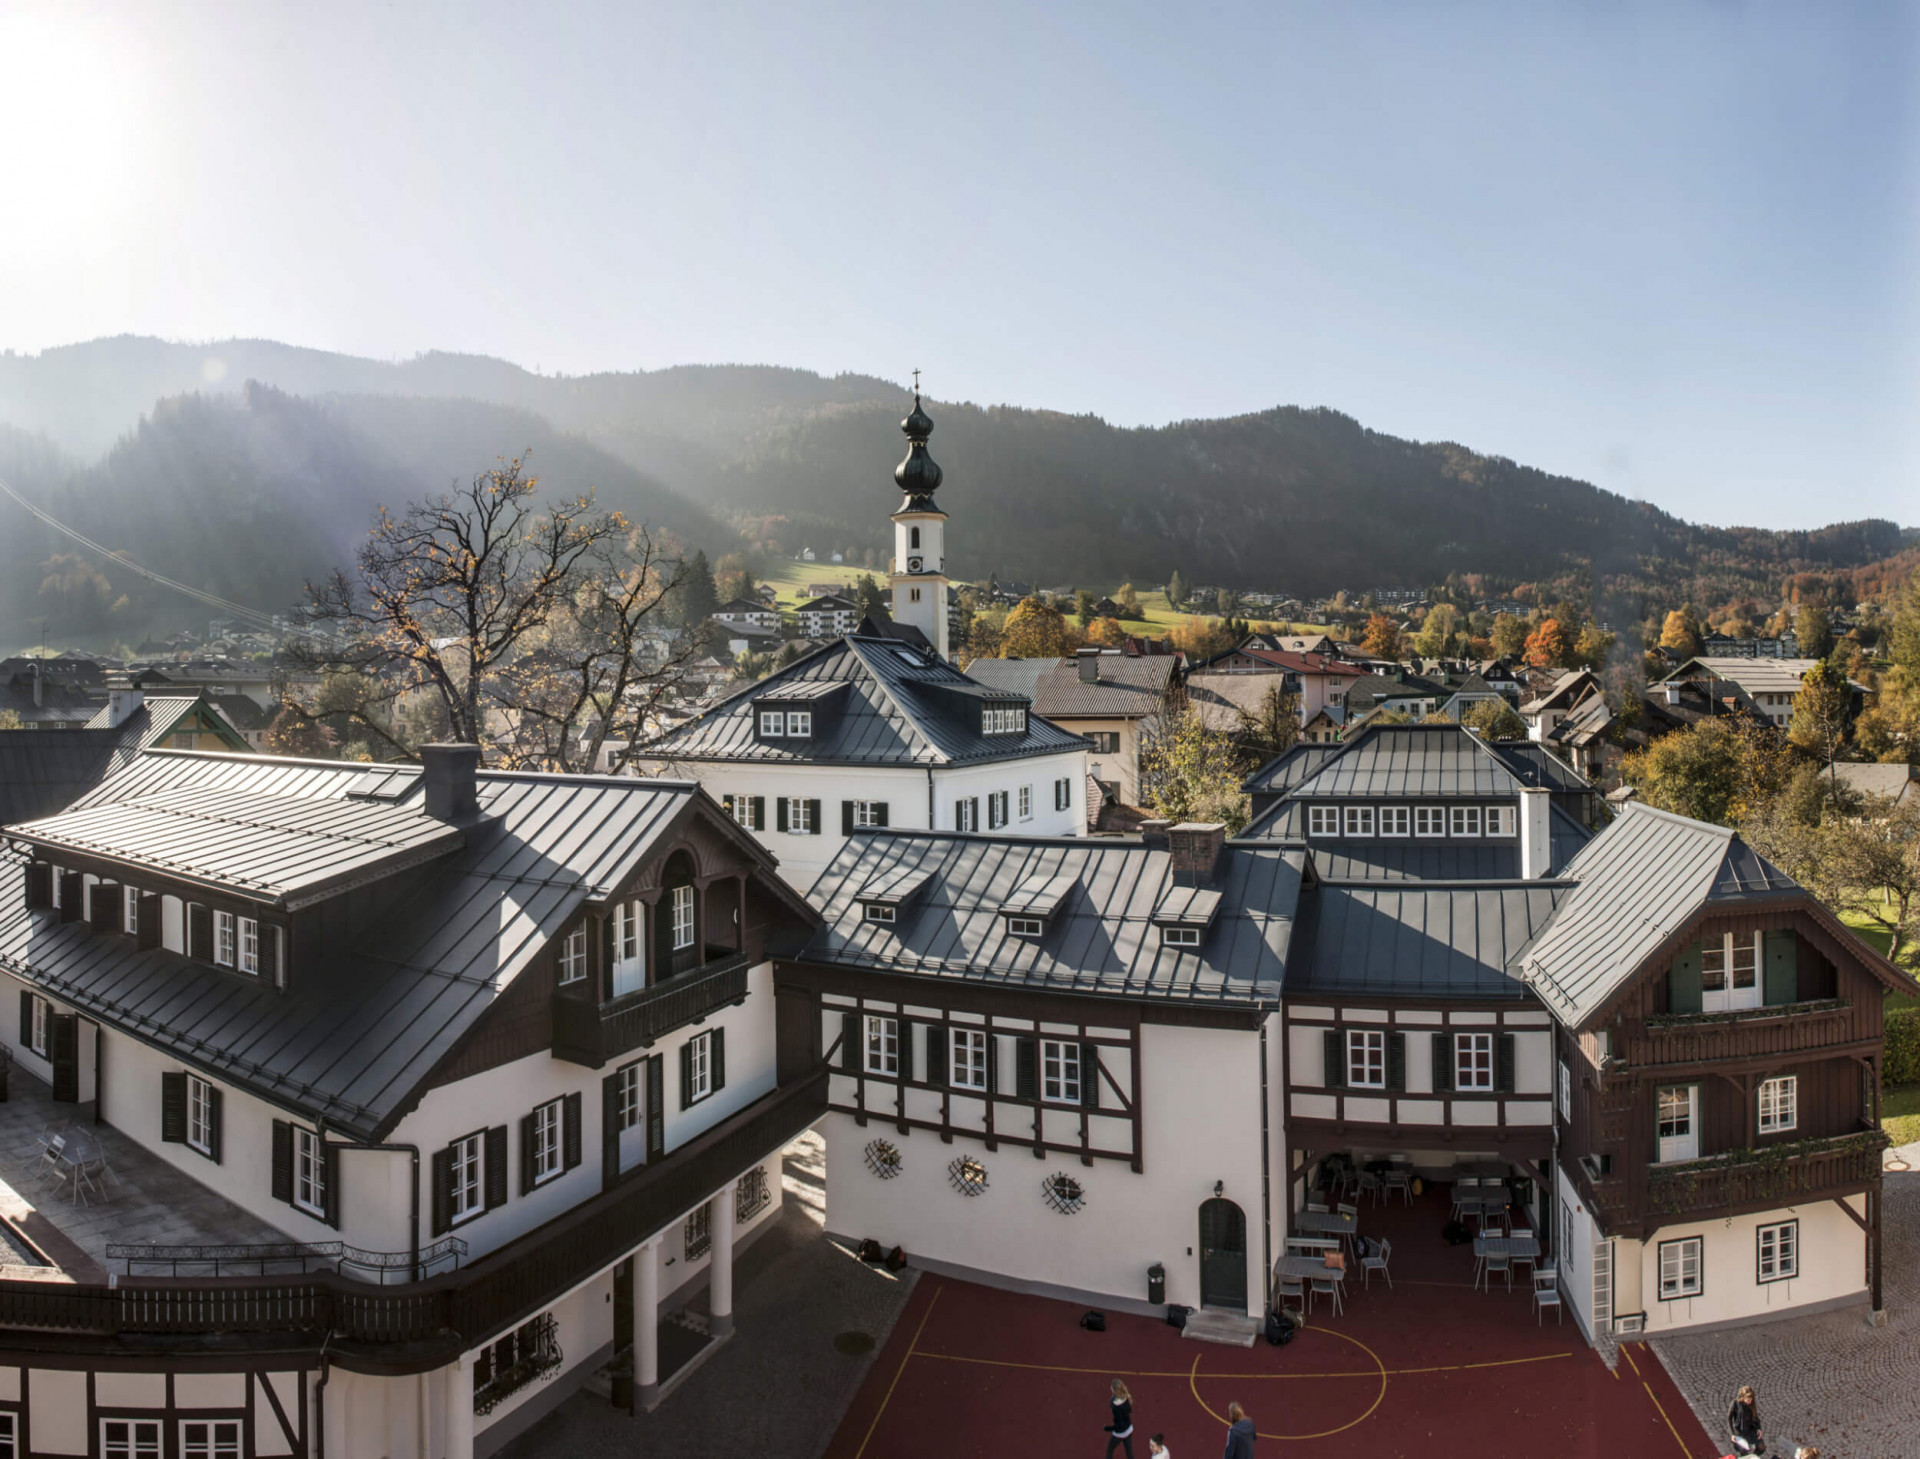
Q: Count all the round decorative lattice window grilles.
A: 3